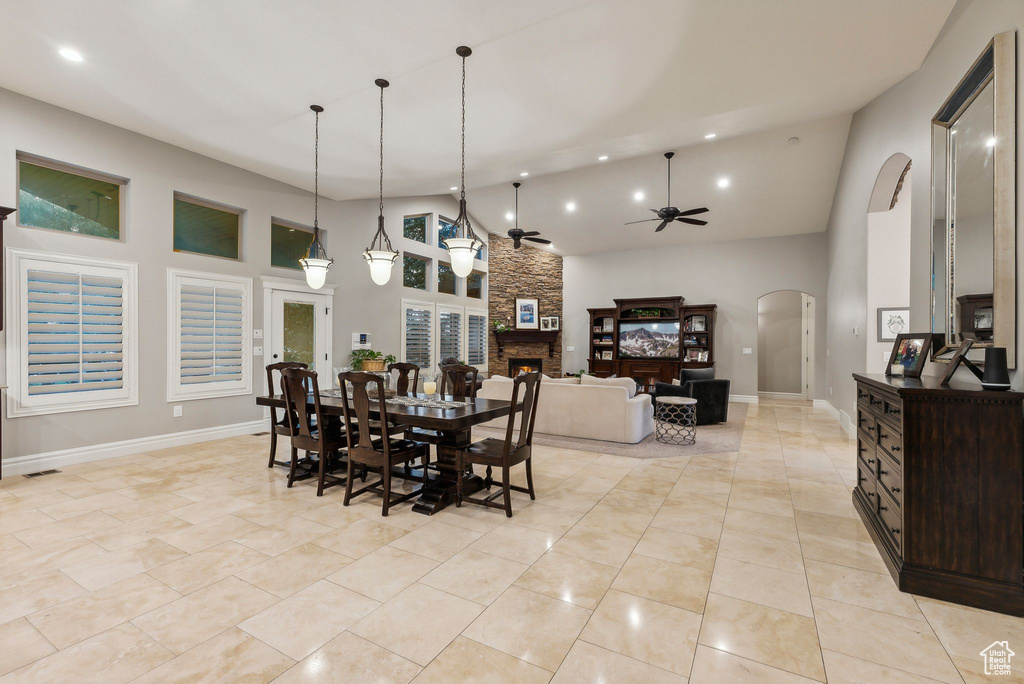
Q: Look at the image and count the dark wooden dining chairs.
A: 6